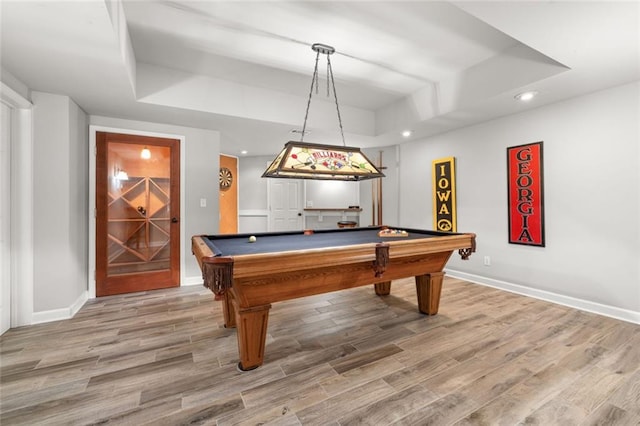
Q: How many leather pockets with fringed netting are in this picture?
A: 3